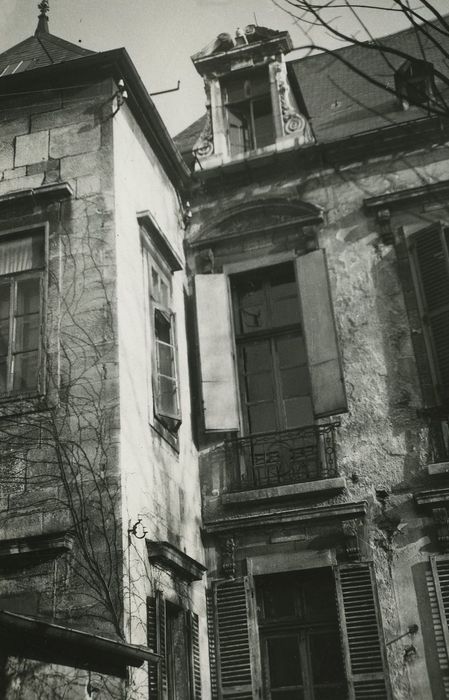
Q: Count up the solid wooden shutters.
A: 2